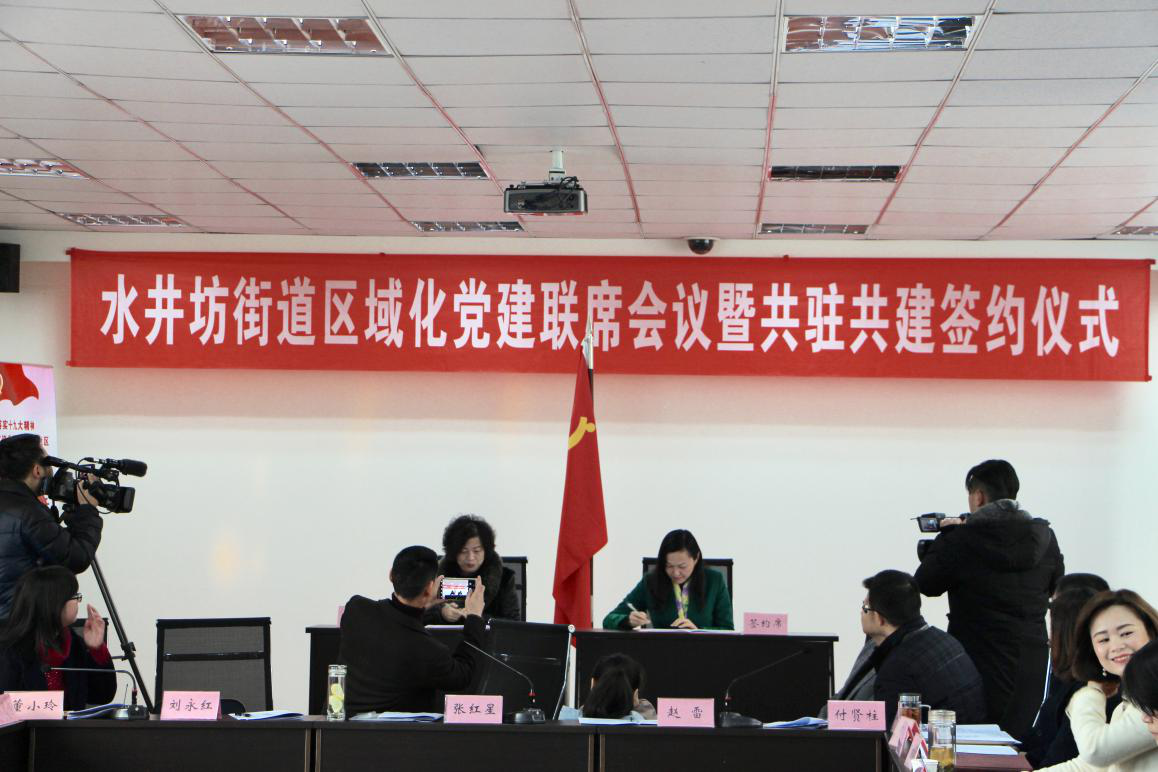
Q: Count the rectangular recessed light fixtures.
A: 9